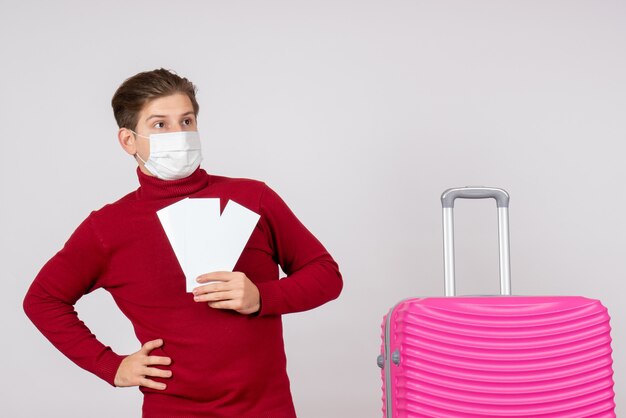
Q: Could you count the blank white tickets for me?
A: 3